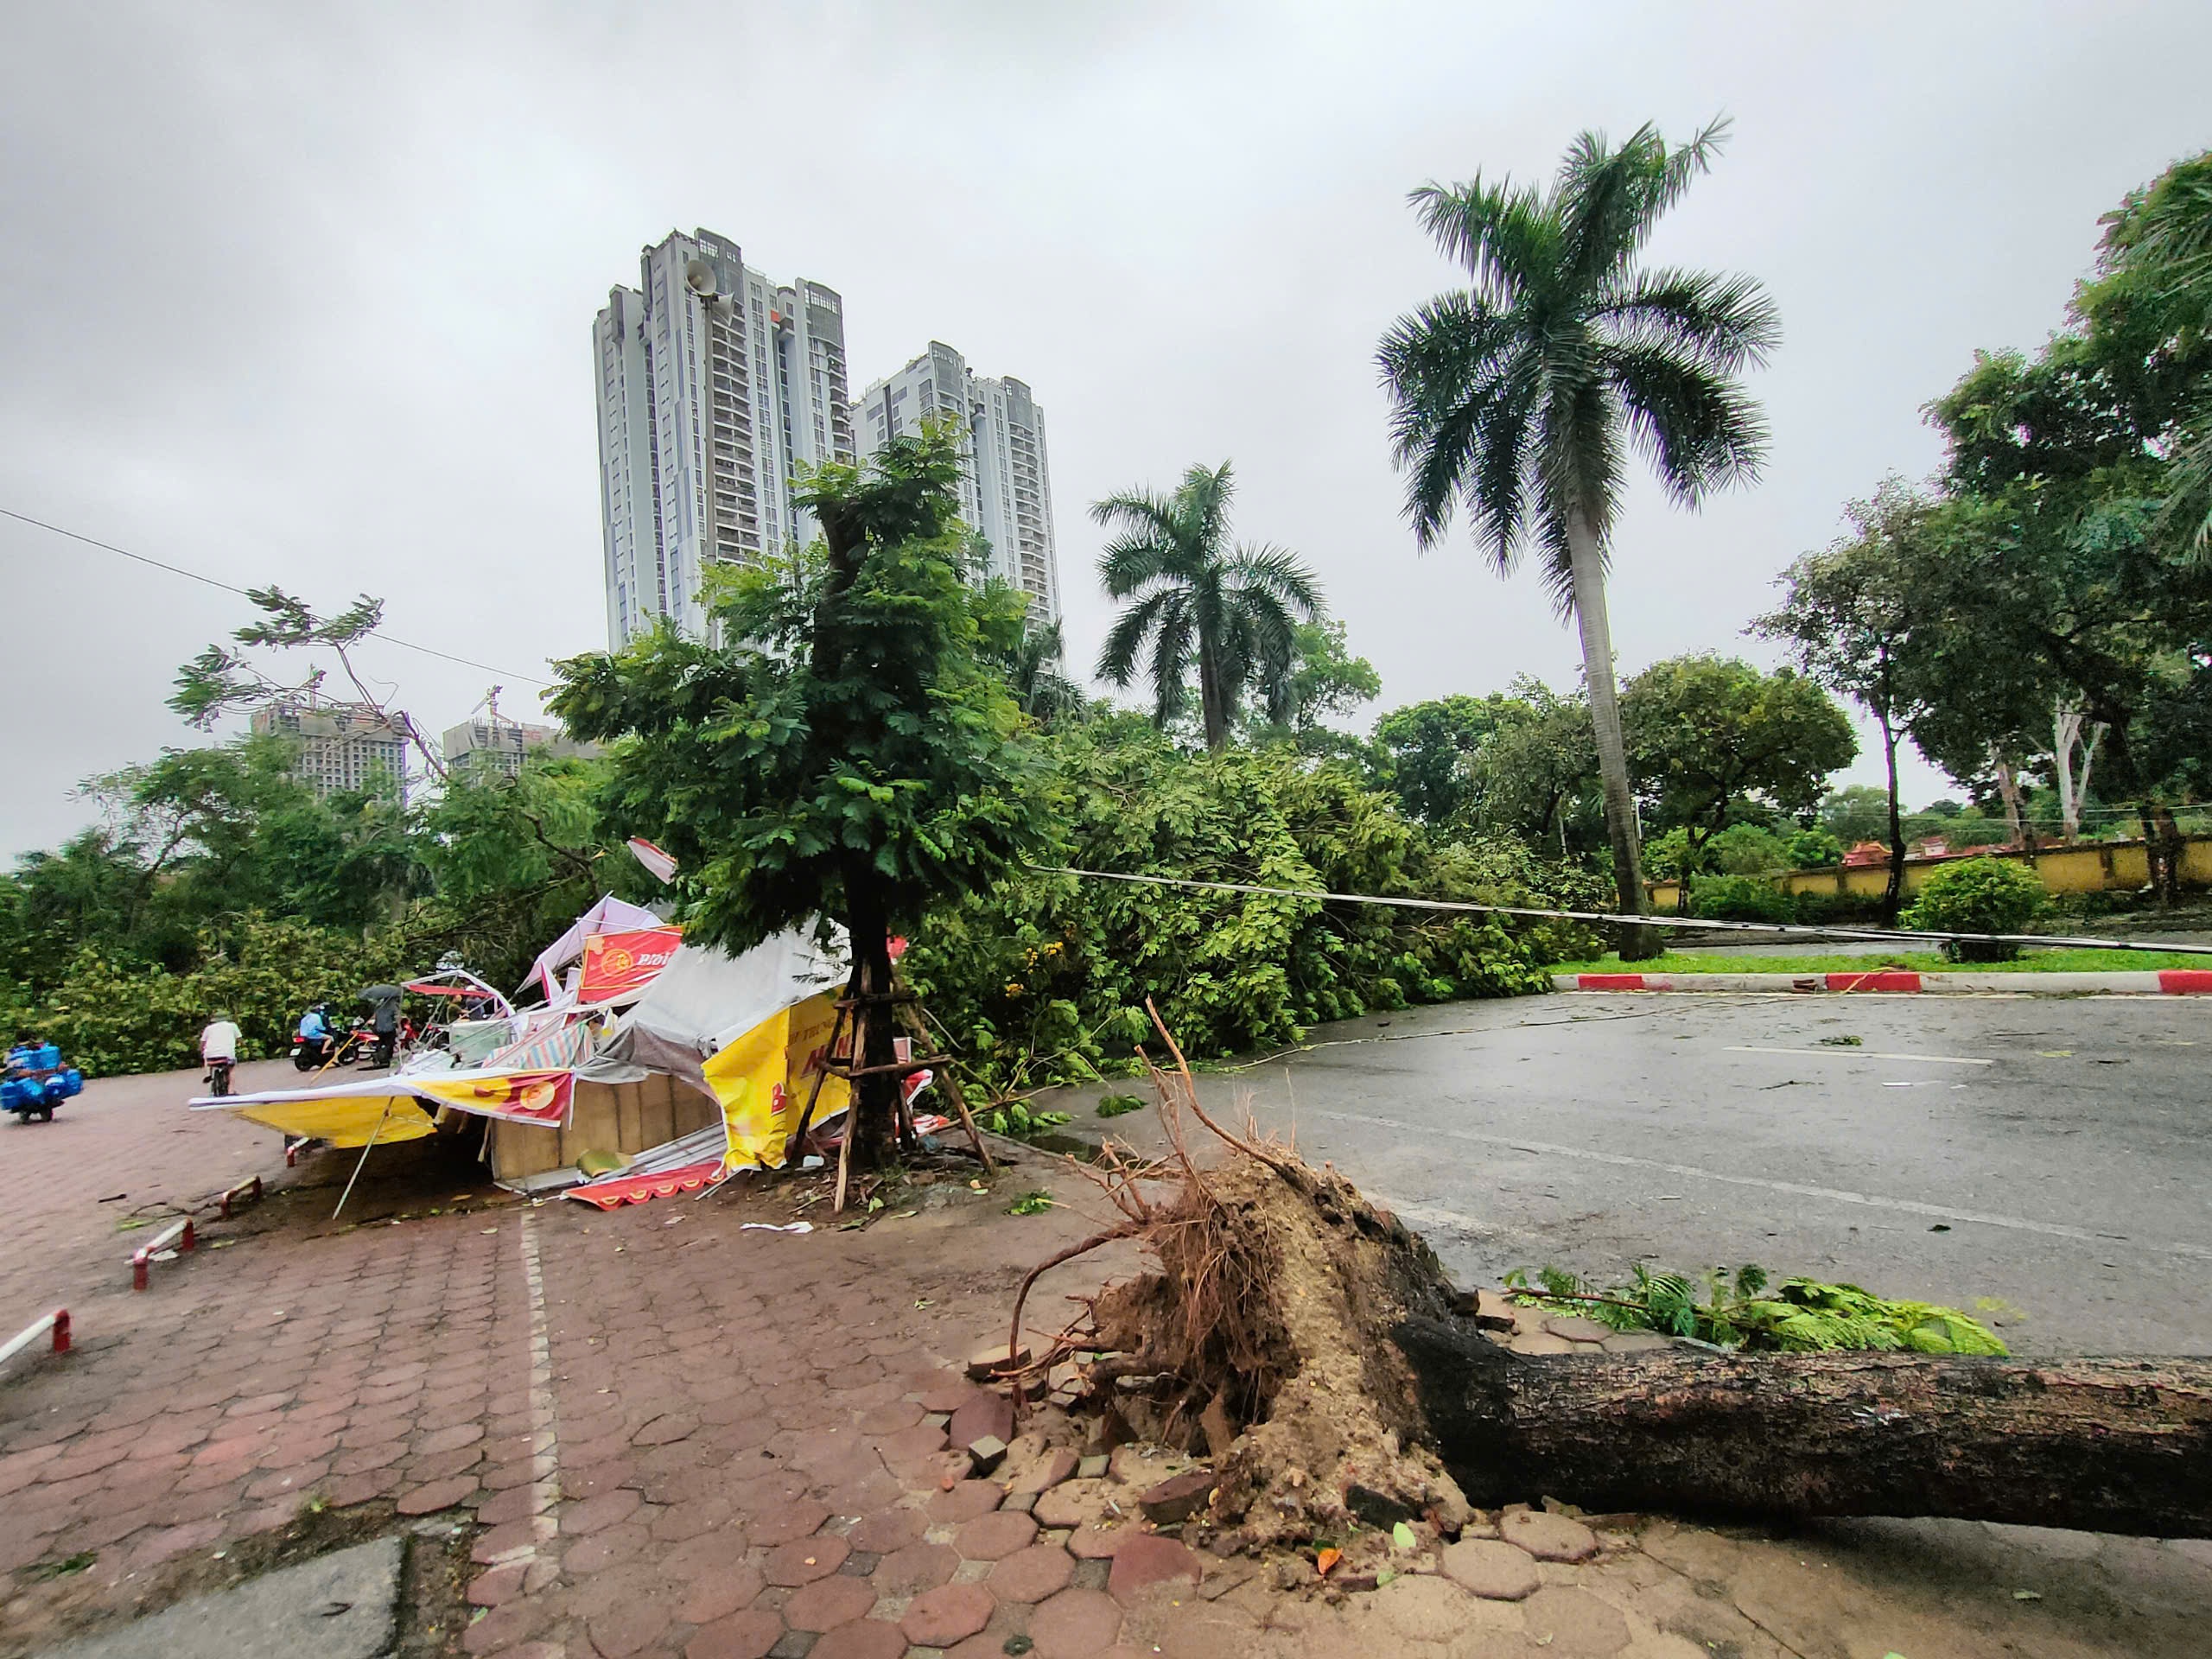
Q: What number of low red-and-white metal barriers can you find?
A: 4